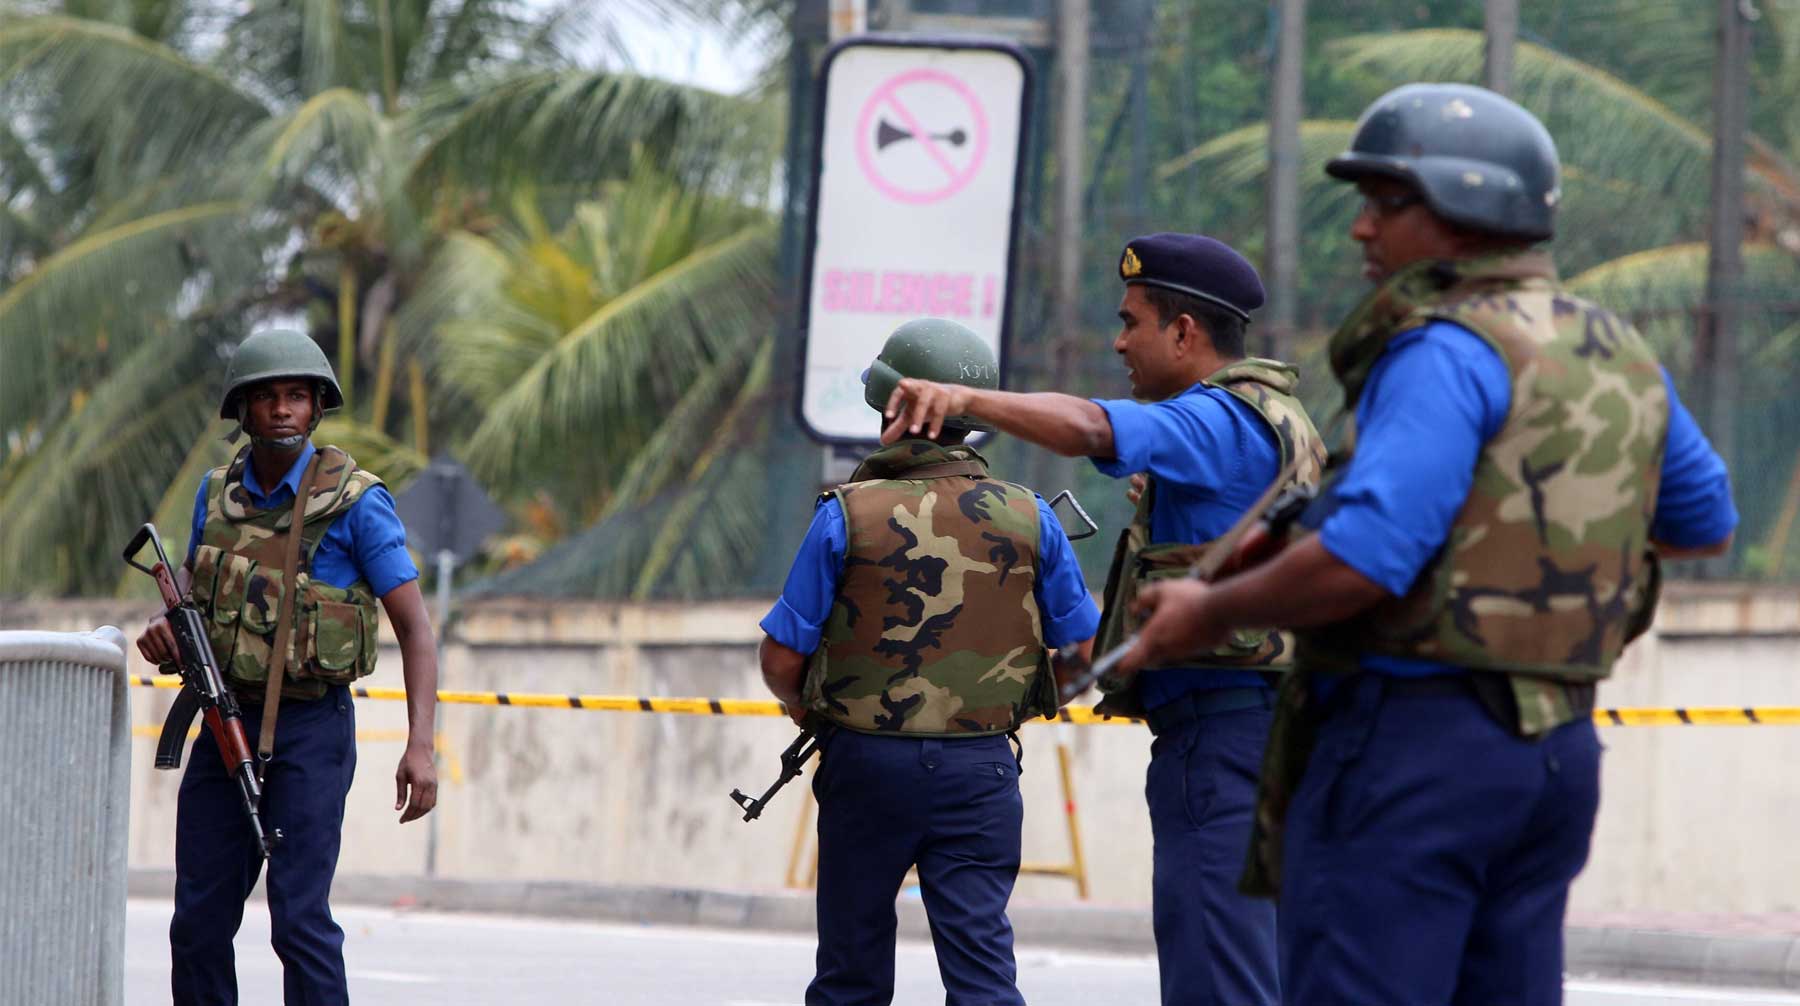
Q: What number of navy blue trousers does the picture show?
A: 4